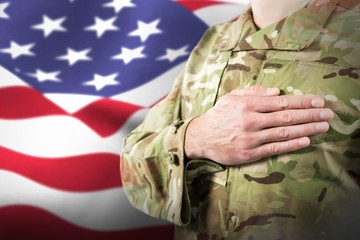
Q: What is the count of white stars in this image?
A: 11